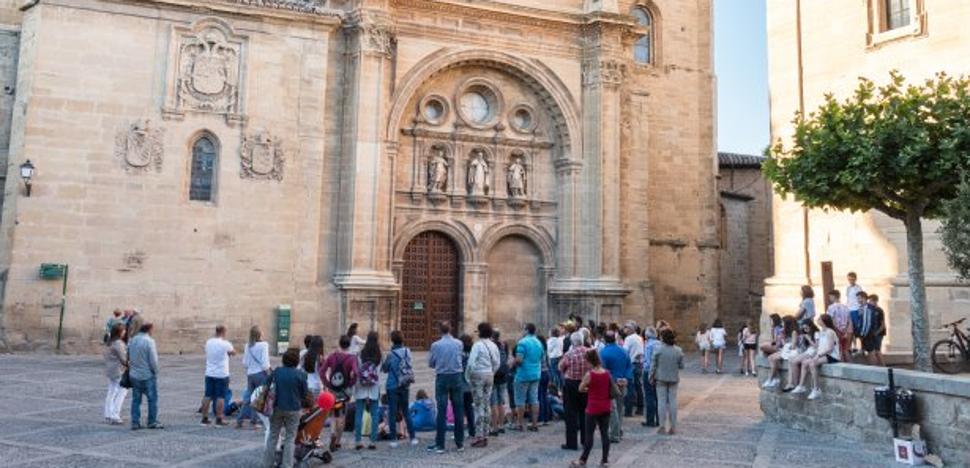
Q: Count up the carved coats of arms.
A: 3